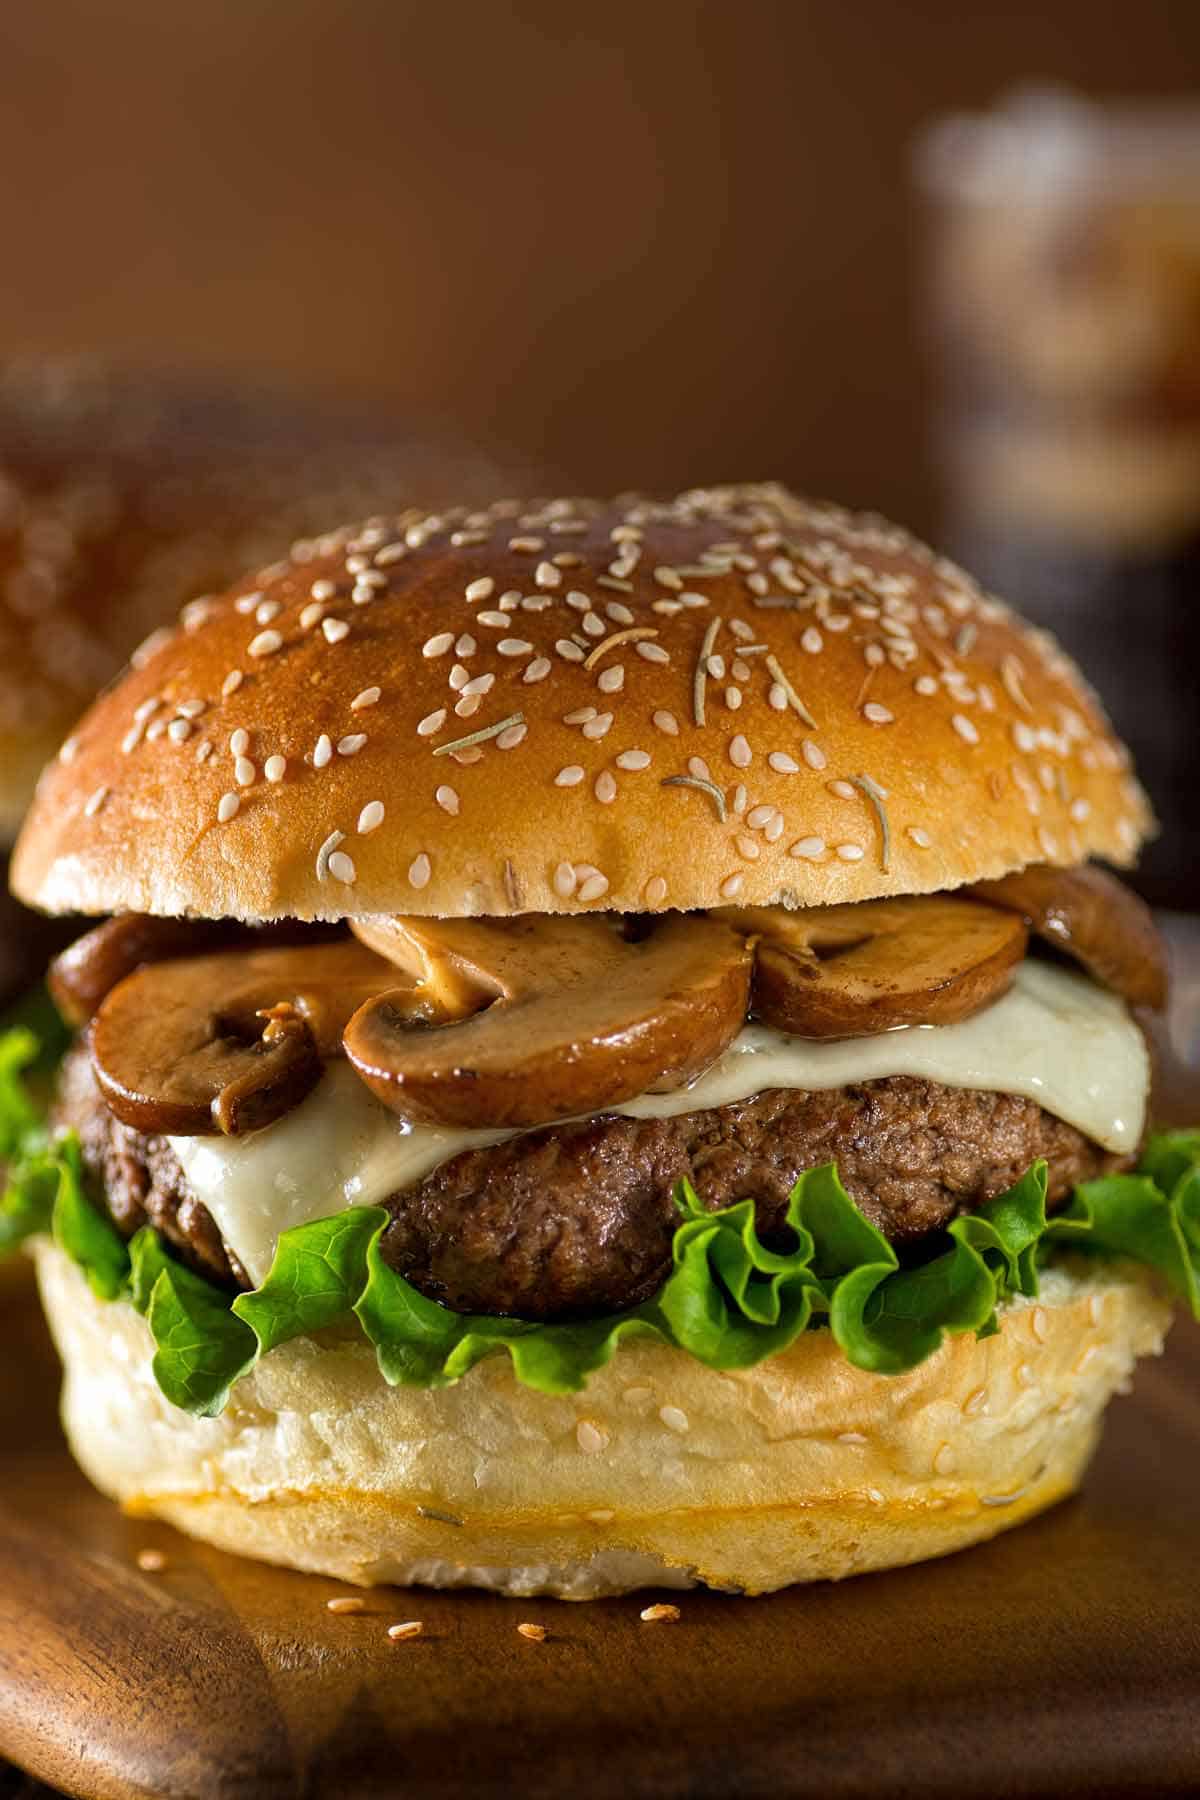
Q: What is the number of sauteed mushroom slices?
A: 5